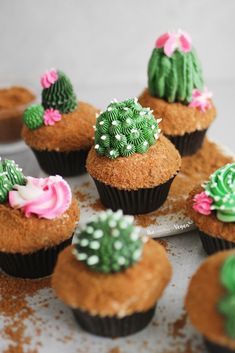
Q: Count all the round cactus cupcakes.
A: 2